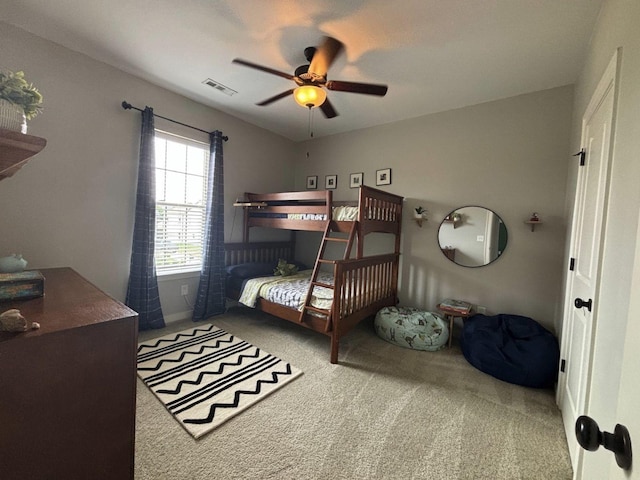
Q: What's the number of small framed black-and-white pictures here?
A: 4